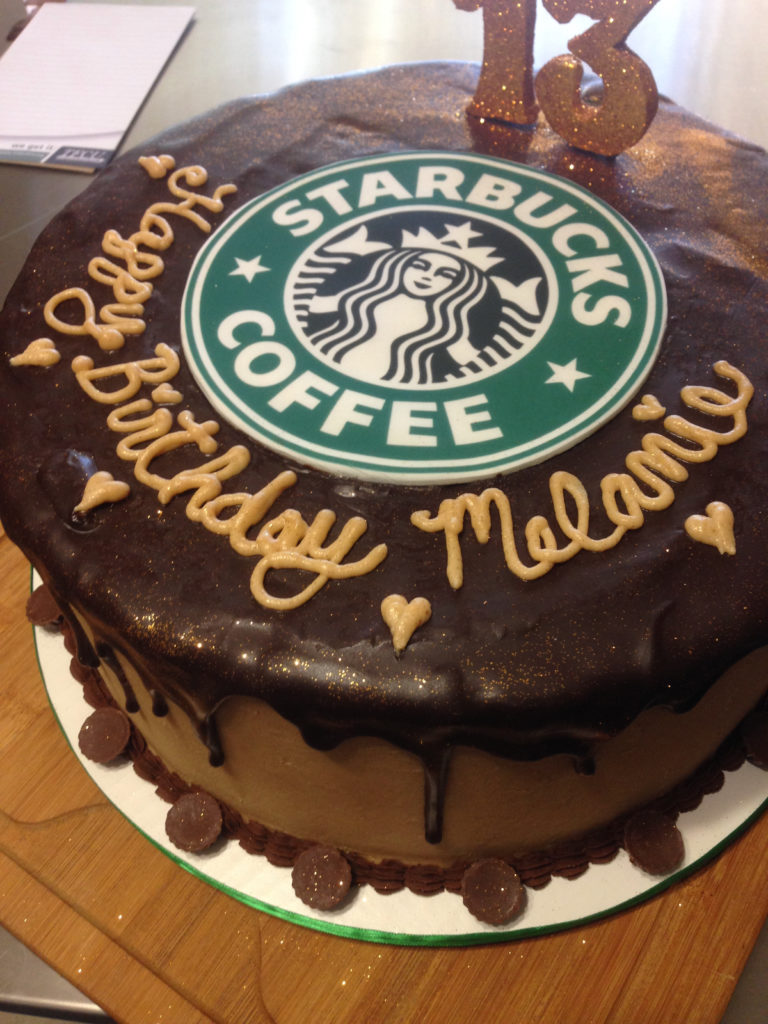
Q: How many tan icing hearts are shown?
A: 7